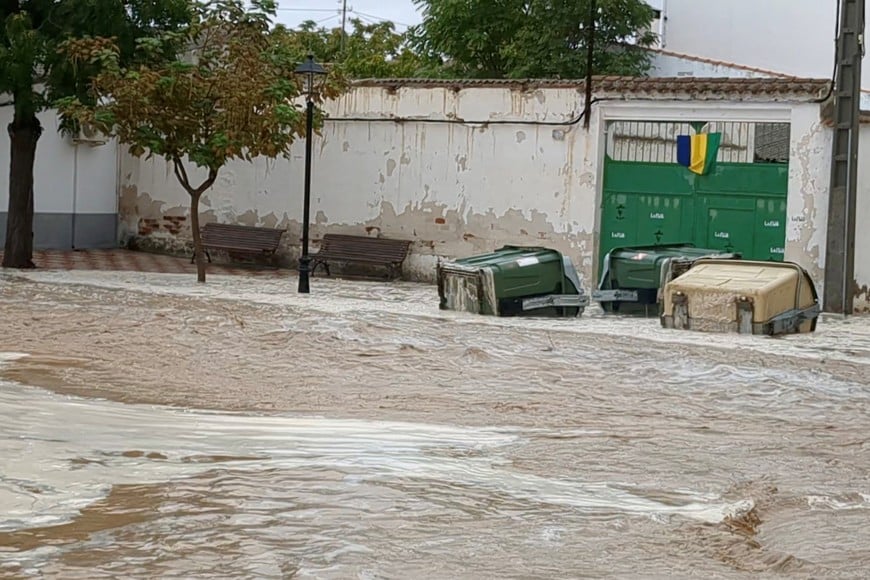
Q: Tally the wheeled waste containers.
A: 3